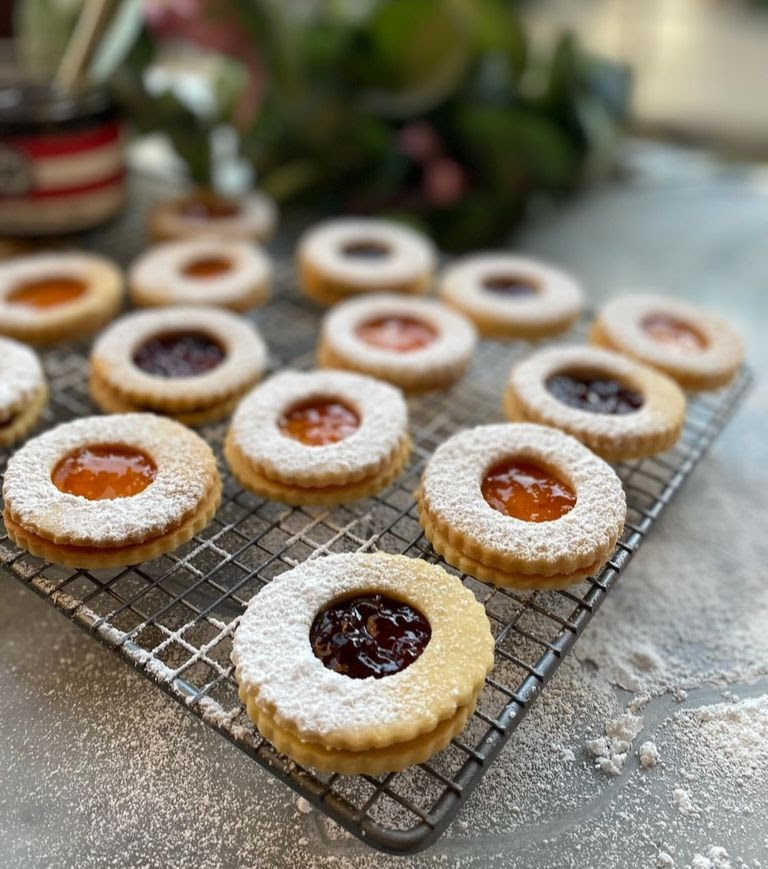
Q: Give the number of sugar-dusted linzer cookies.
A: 14